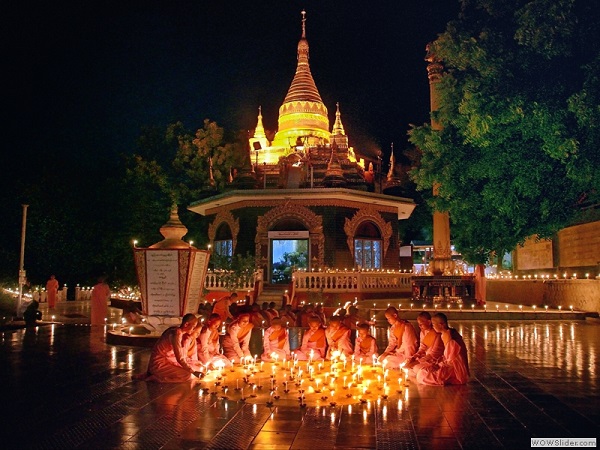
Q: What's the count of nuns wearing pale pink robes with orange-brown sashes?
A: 11